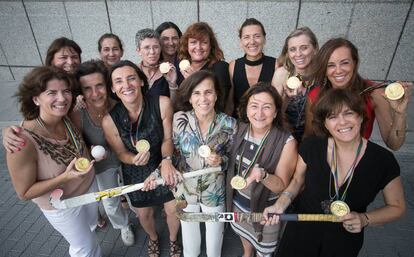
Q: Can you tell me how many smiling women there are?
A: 13